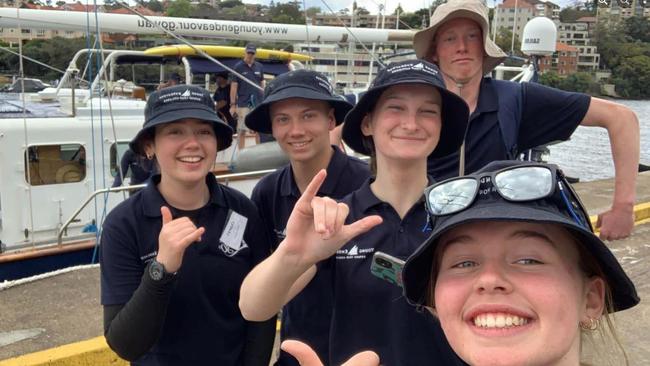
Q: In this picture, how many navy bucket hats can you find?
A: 4